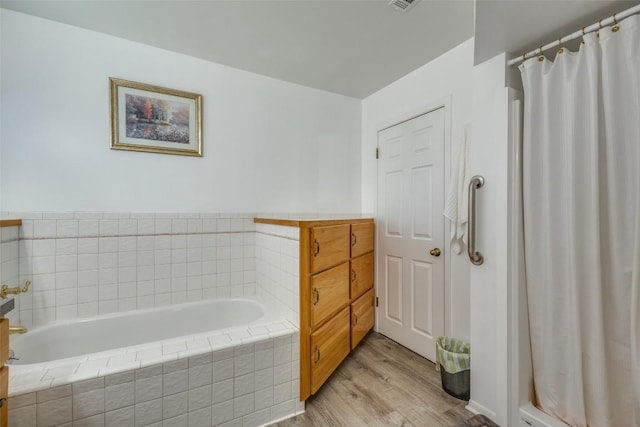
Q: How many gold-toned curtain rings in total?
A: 6